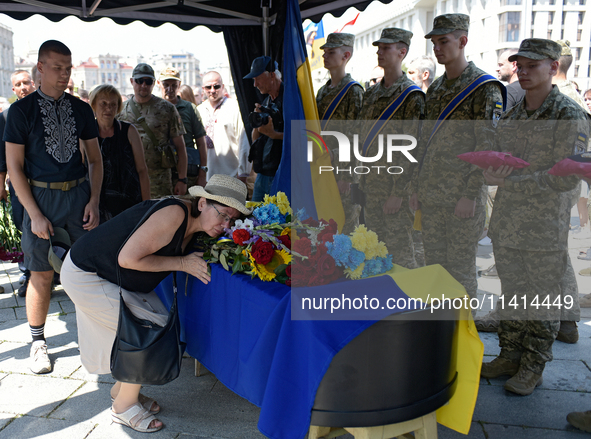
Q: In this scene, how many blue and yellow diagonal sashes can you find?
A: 3